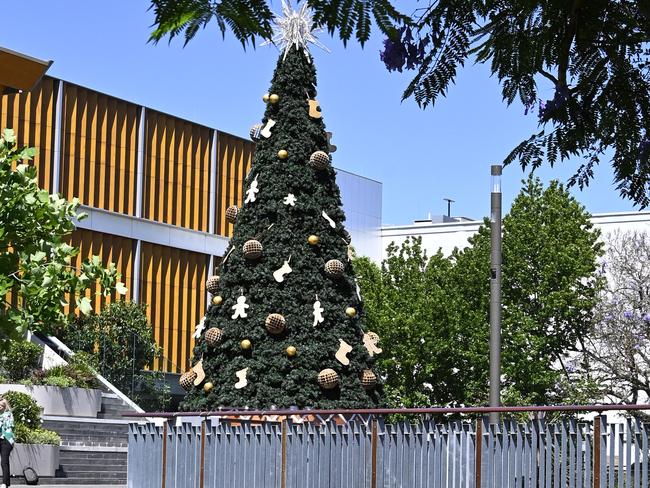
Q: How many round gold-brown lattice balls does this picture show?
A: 12